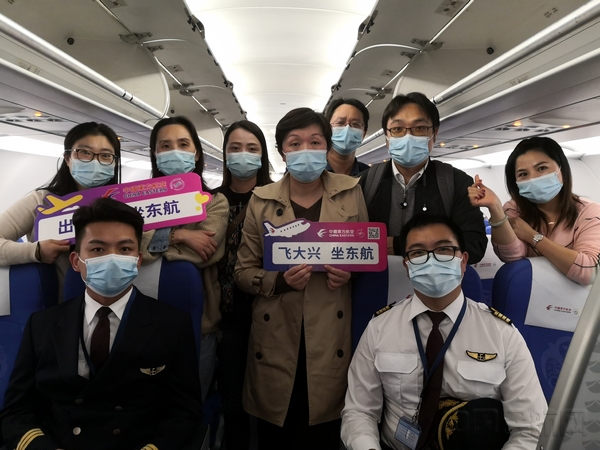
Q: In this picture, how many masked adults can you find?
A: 9